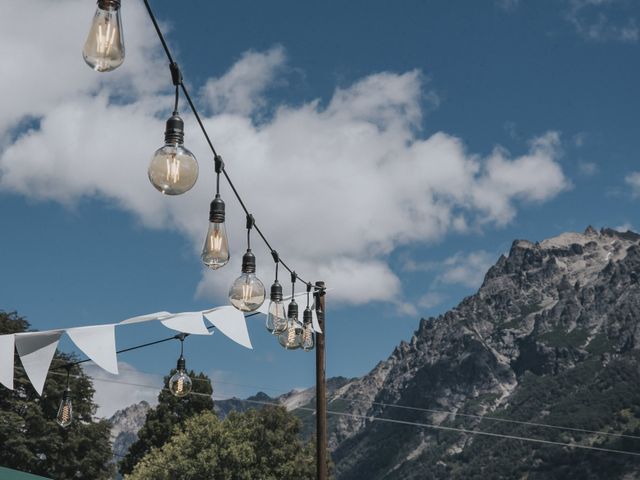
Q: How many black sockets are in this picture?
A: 9